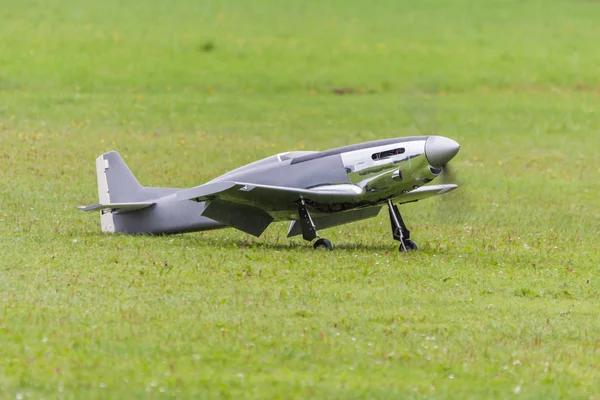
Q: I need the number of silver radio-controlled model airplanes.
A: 1